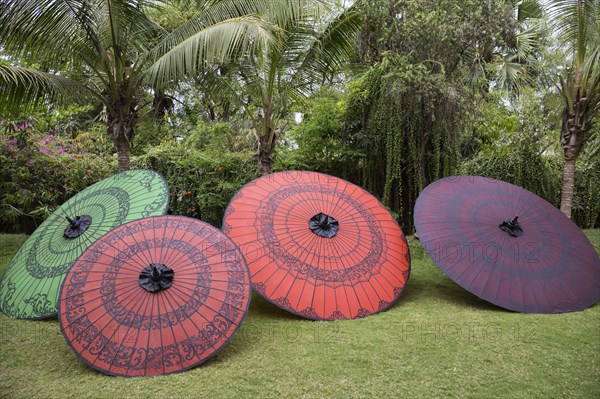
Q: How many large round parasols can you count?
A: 4